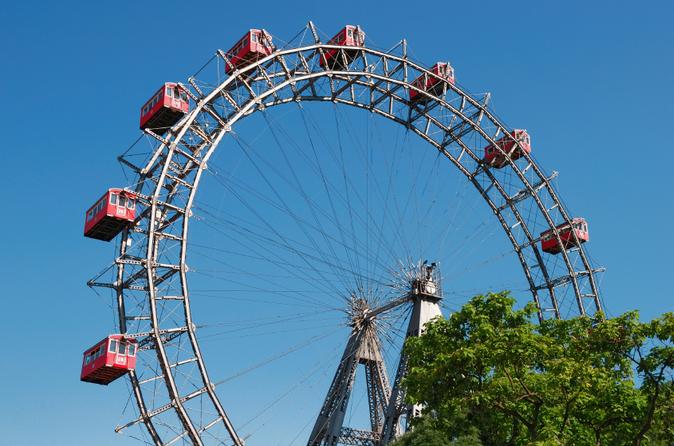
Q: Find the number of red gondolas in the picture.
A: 8